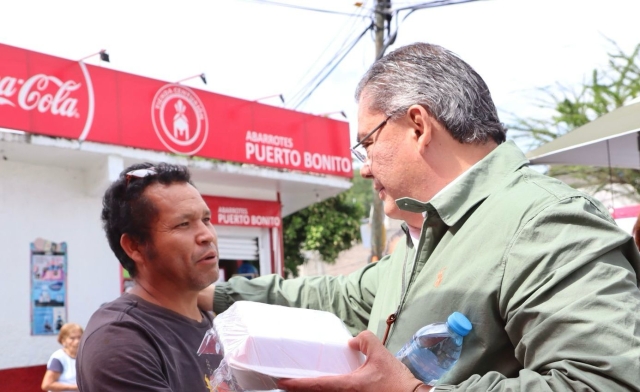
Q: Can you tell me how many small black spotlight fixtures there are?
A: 4